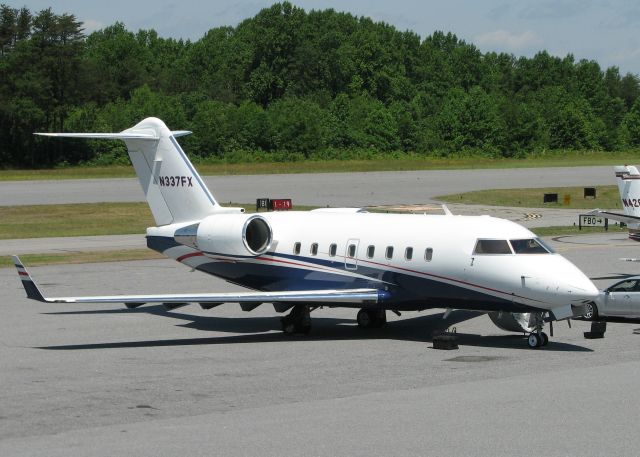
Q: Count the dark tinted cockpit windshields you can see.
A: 2